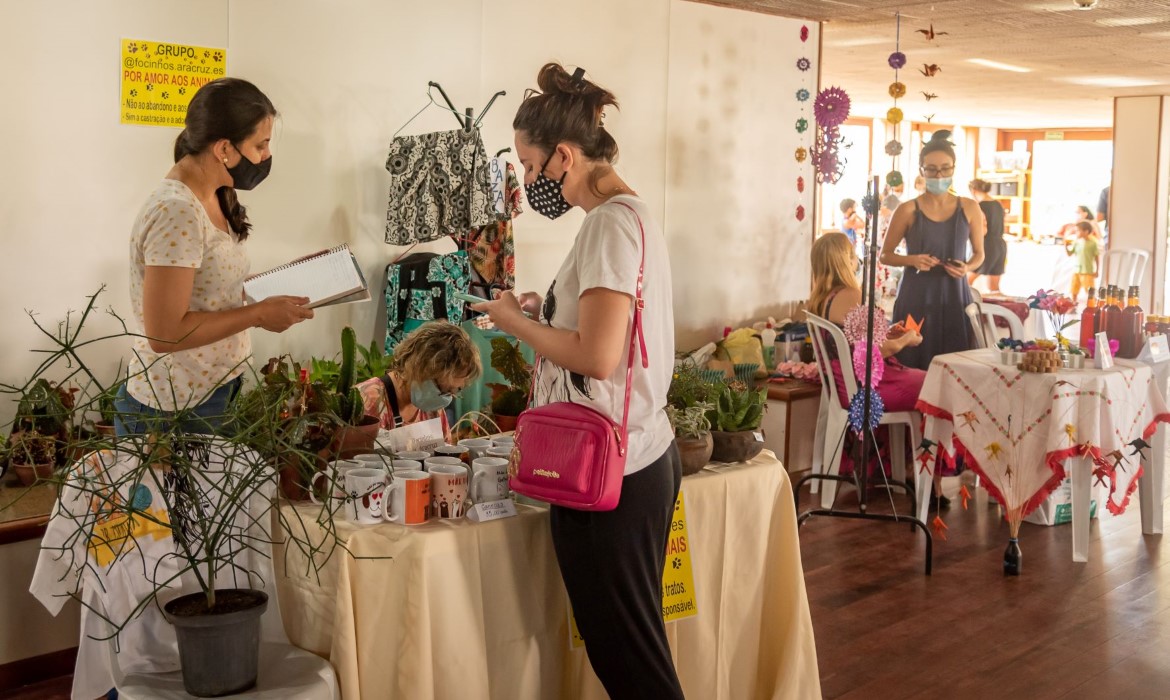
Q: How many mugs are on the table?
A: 13